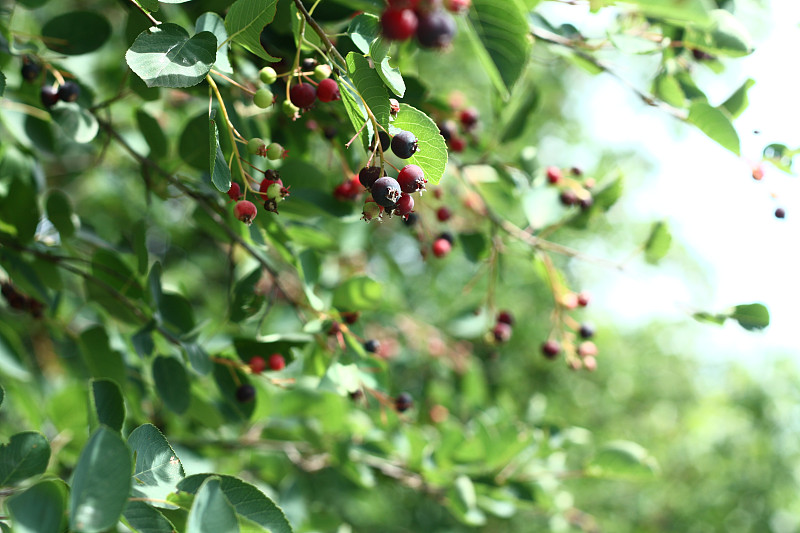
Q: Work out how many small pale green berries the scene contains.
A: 8